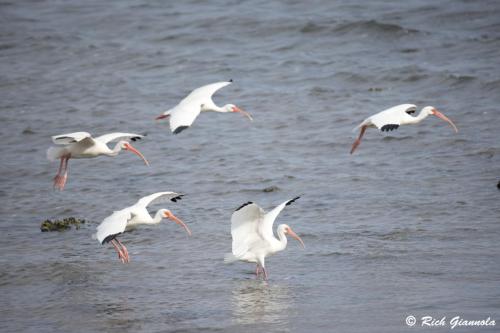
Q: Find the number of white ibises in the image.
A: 5